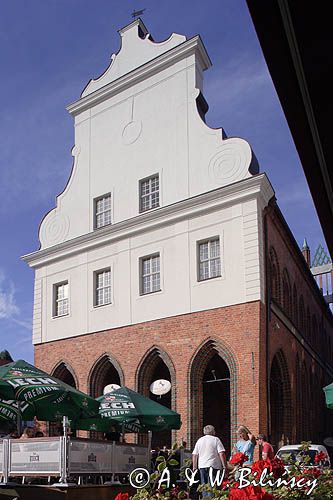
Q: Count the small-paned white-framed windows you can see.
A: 6